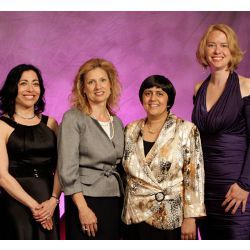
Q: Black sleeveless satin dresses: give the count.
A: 1